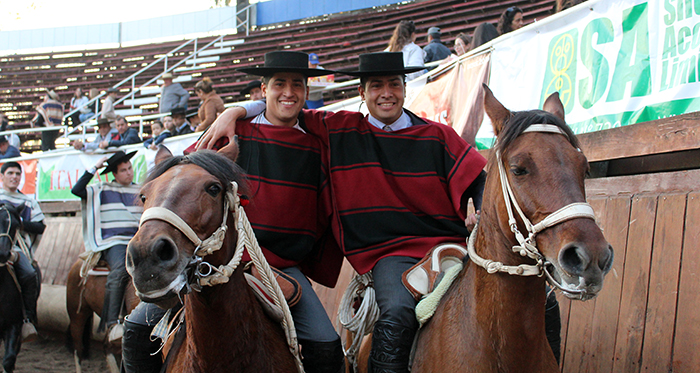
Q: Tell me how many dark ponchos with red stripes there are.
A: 2